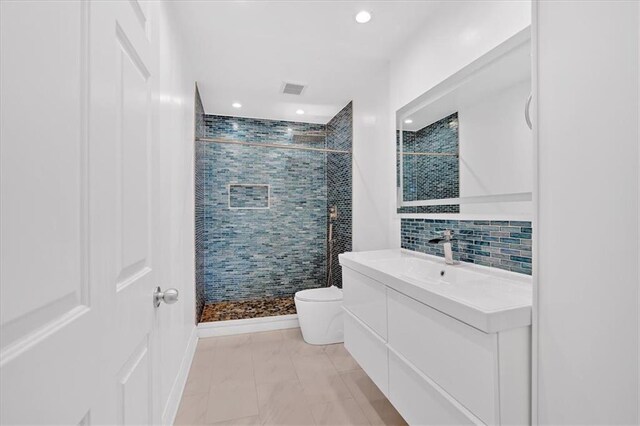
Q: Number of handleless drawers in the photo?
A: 4